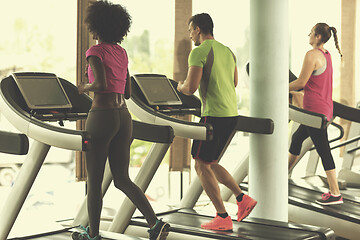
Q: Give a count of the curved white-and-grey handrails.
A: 3